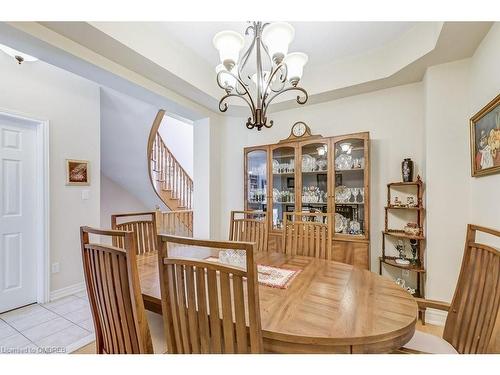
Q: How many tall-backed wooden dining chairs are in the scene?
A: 6